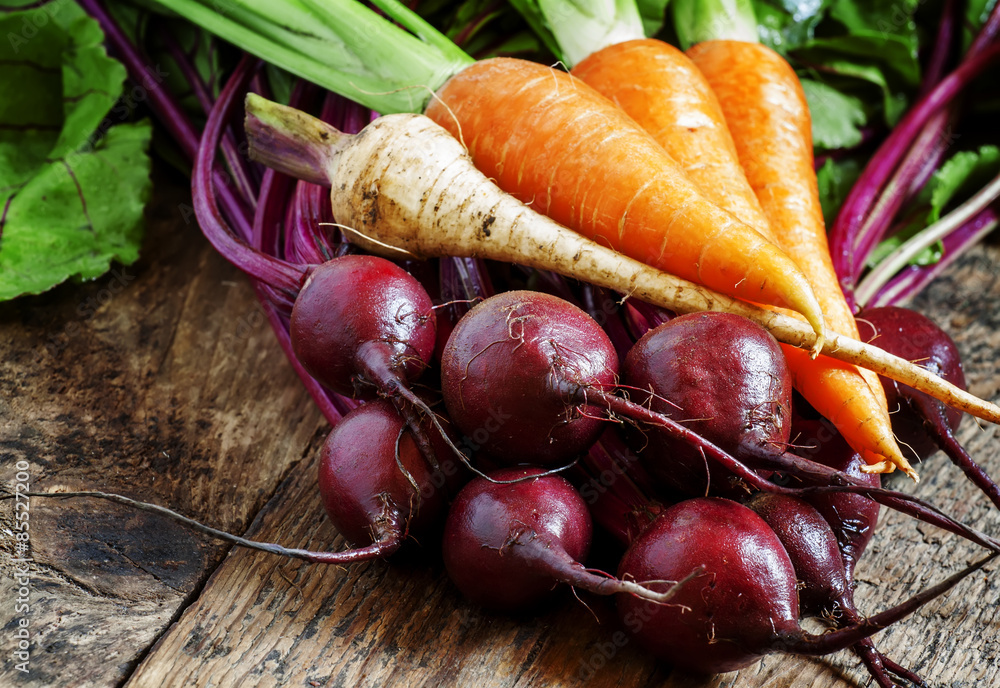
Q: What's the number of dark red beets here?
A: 9